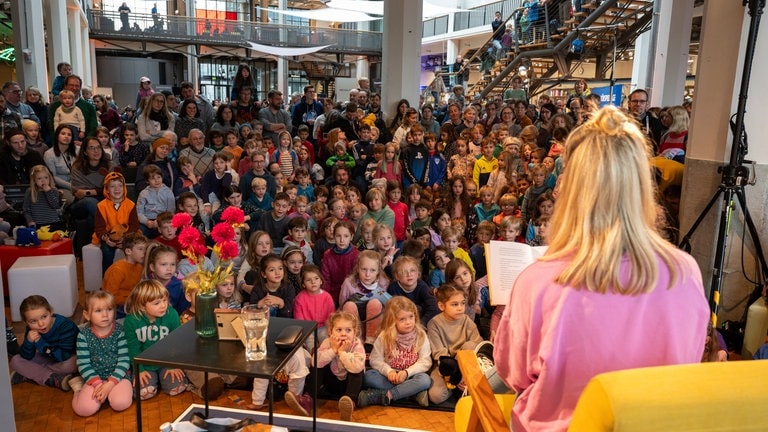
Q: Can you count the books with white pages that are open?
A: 1